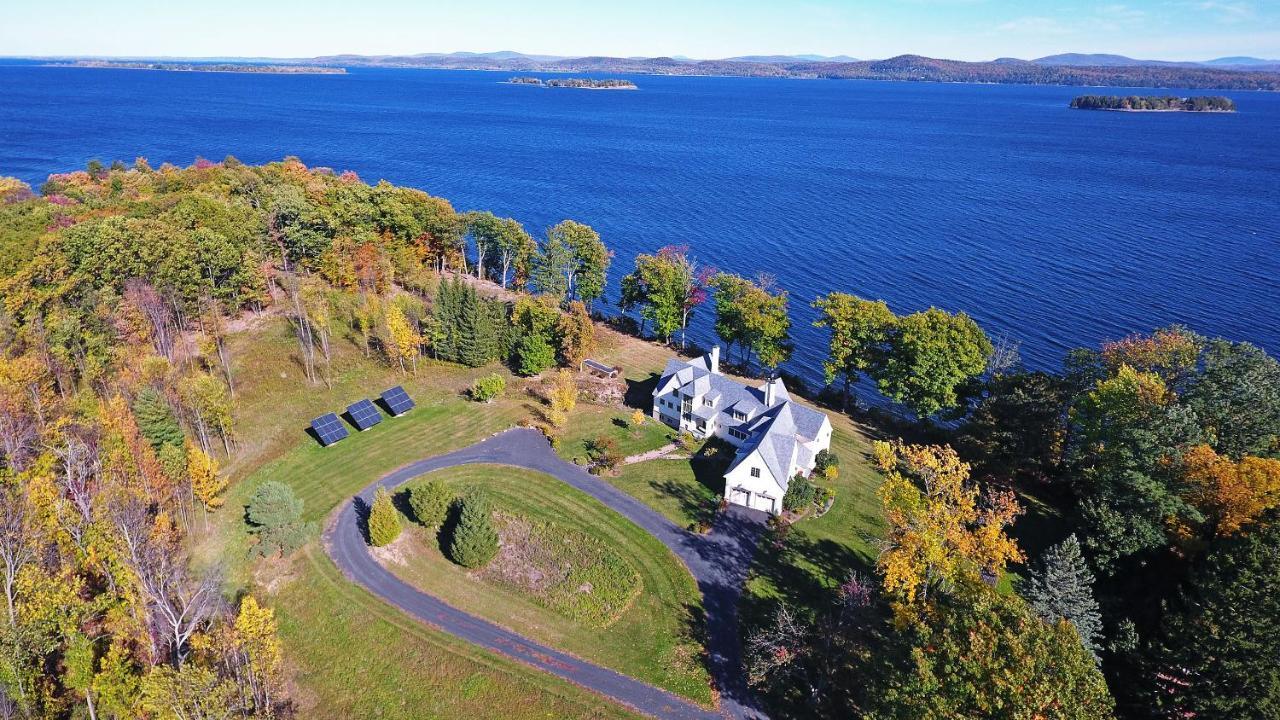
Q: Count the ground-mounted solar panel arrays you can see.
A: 3